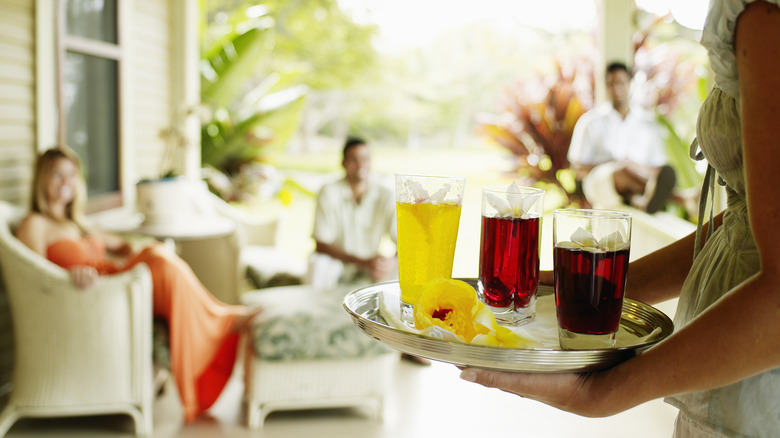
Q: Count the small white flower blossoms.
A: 3